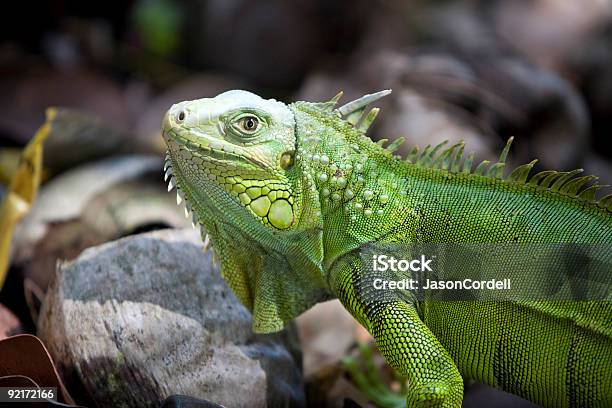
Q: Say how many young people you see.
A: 0